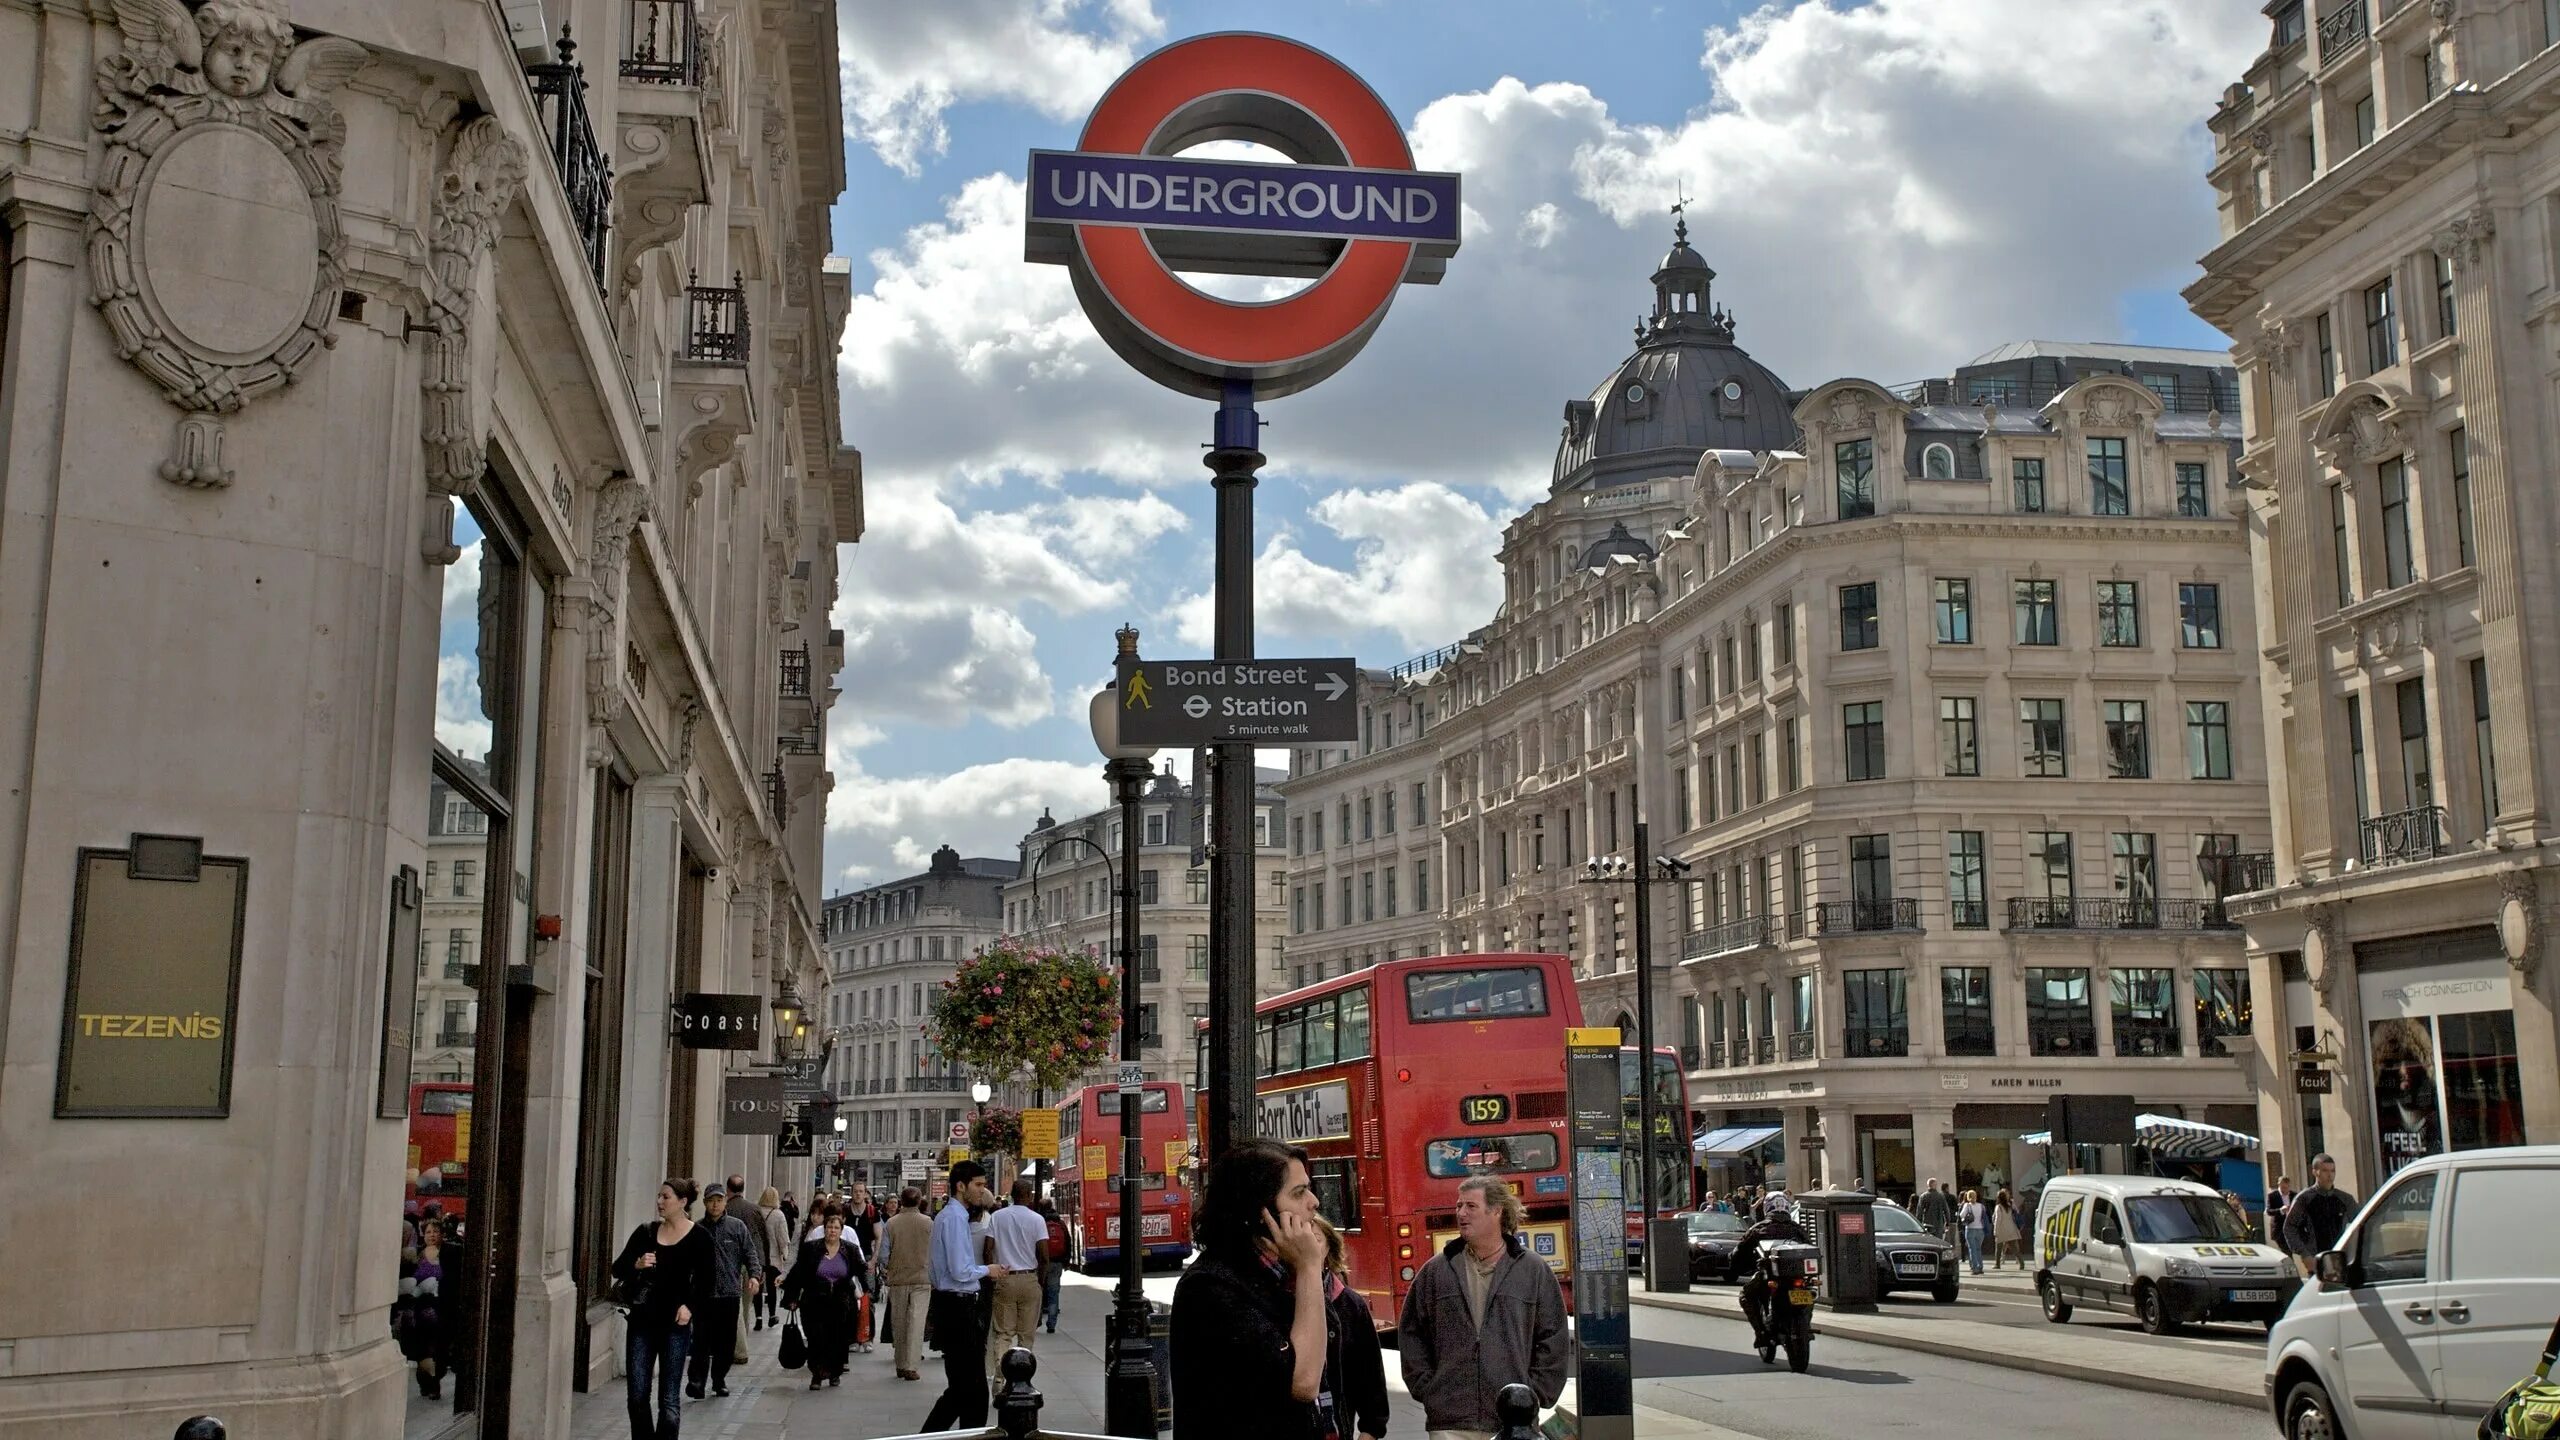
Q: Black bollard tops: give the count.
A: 3